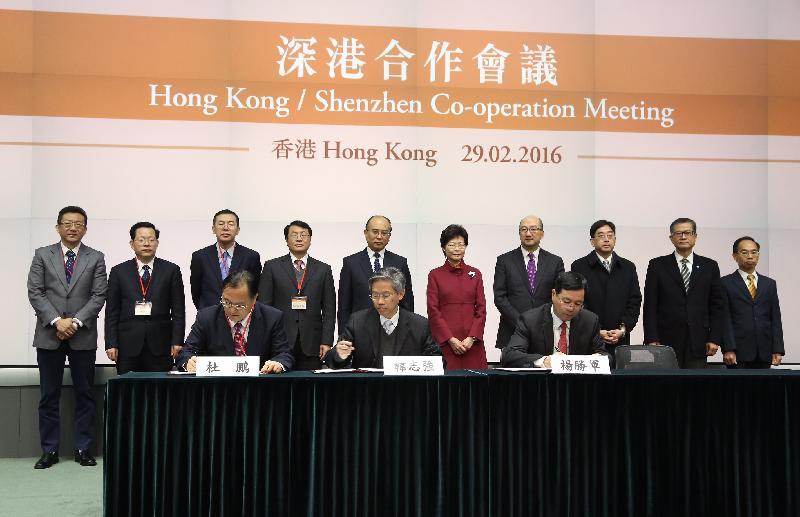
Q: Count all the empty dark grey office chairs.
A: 1